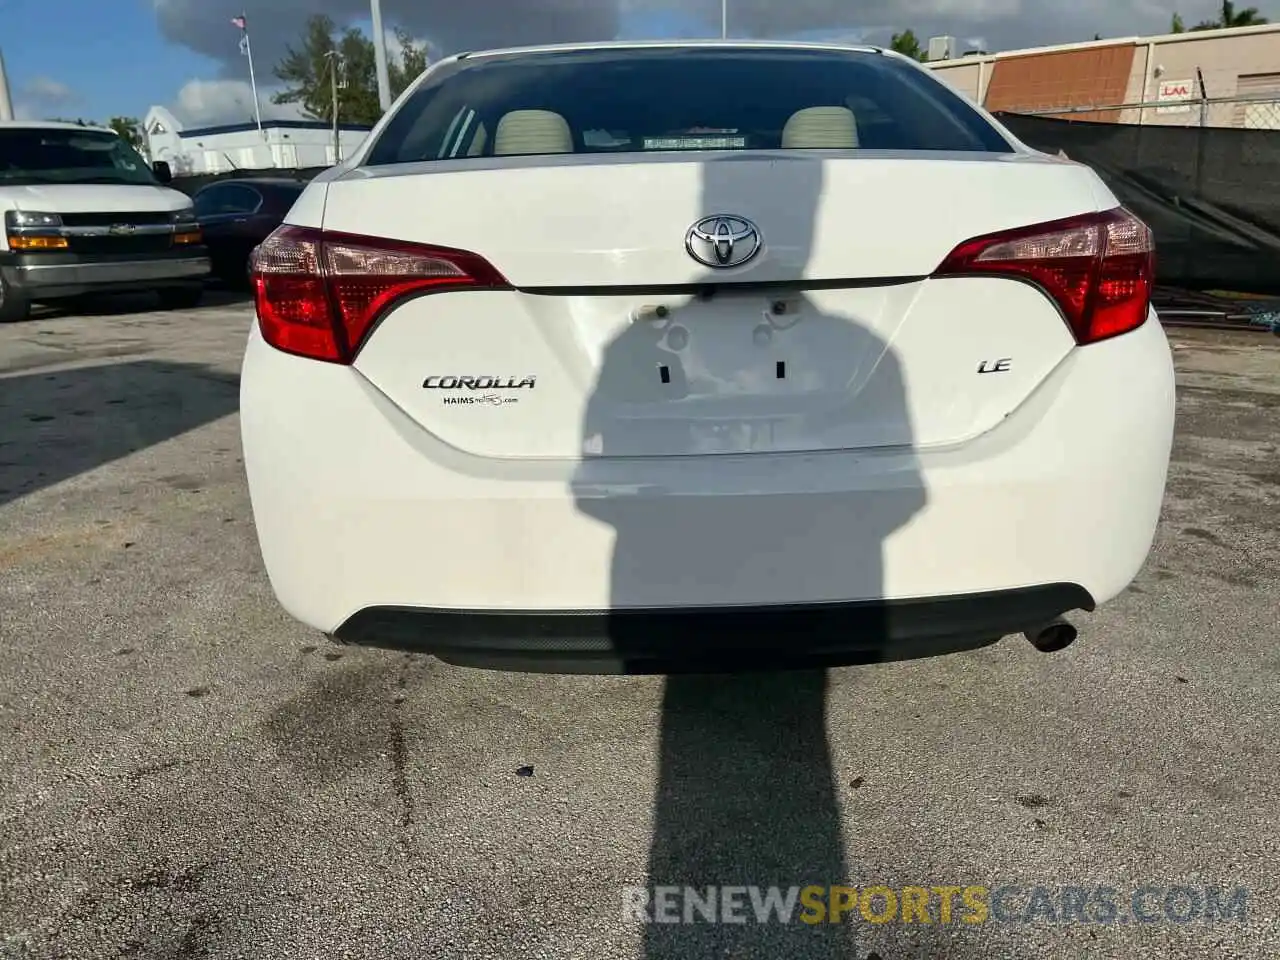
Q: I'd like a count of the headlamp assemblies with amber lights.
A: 2